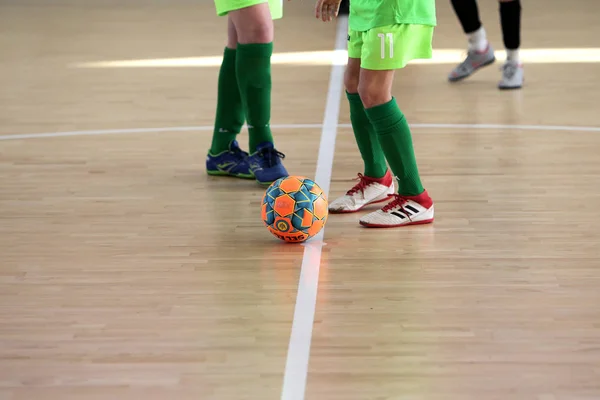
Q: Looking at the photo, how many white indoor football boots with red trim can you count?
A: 2